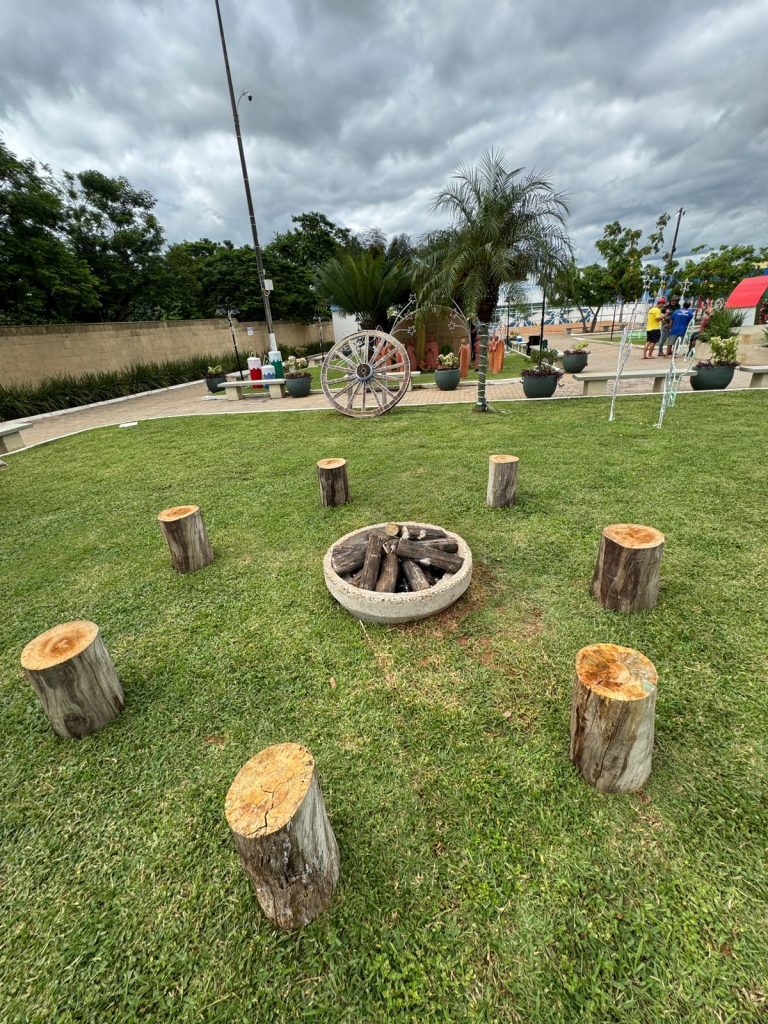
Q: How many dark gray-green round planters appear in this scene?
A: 6